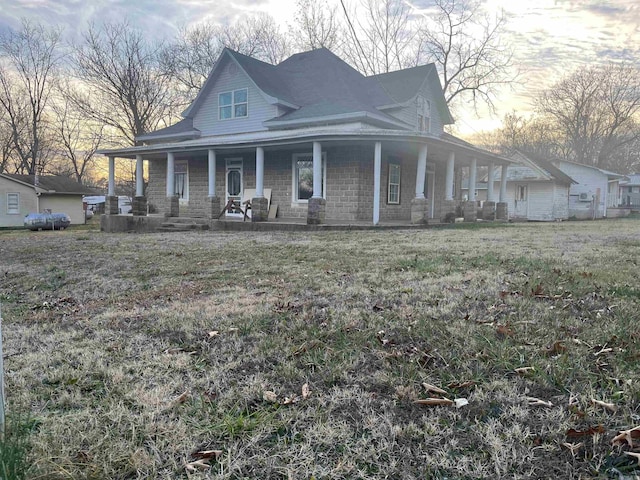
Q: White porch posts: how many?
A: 12